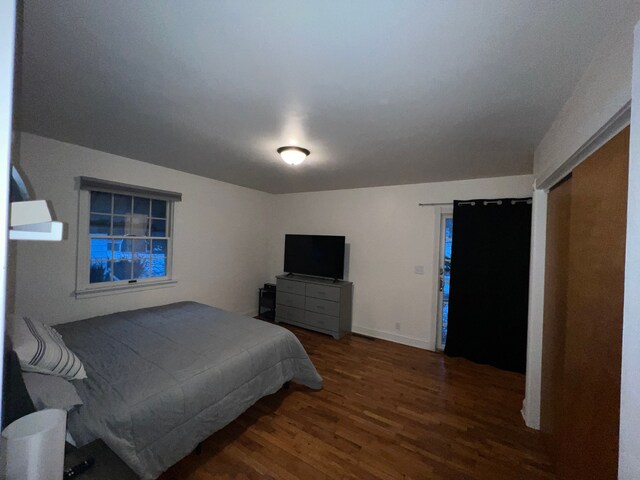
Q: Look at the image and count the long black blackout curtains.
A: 1